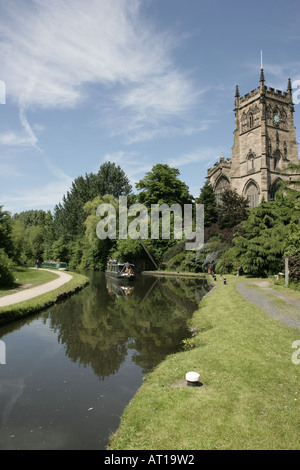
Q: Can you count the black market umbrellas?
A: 0